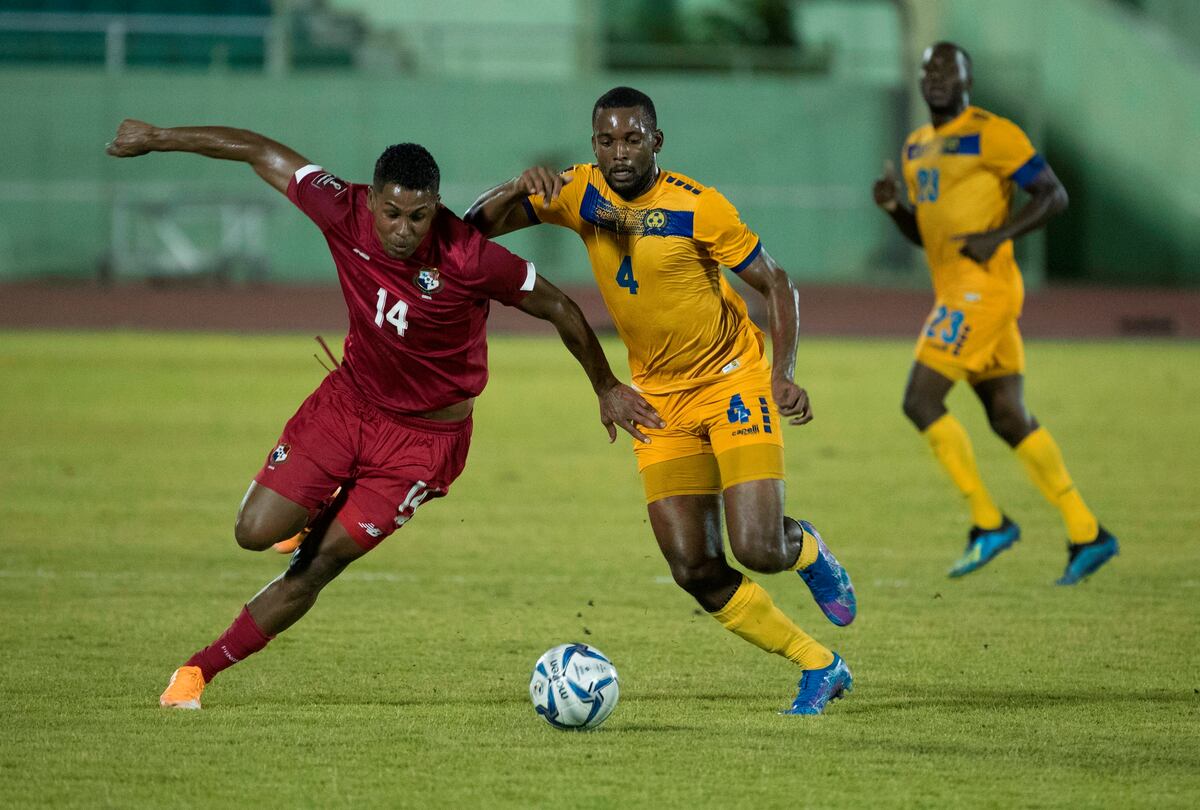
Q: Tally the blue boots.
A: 4